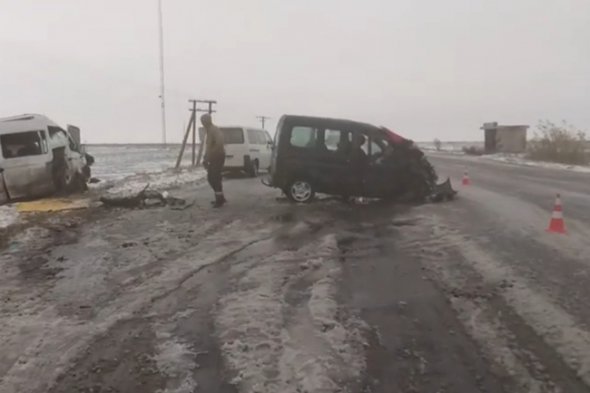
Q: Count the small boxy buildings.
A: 1